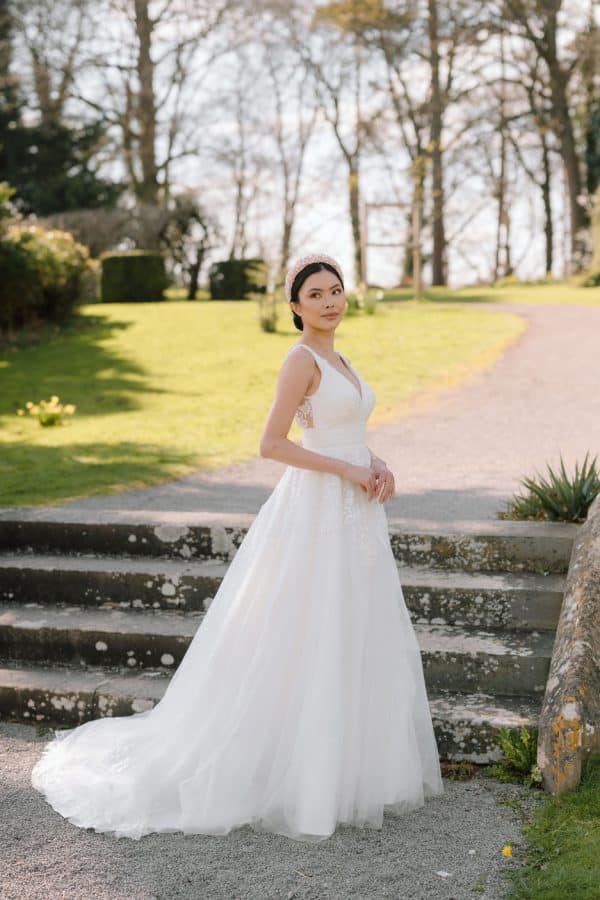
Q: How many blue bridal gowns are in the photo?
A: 0